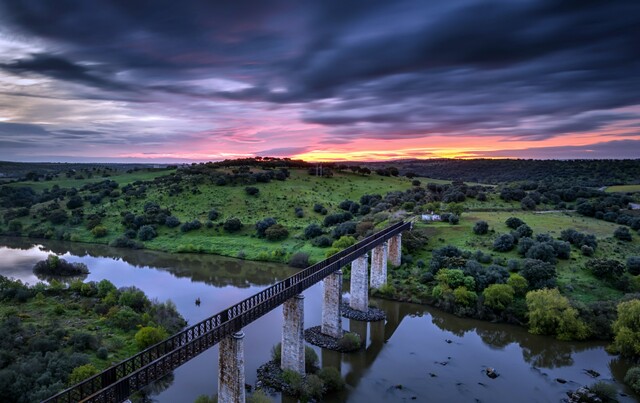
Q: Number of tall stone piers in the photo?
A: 6